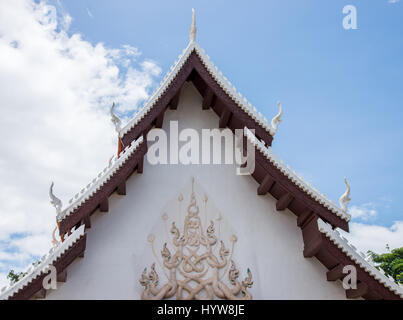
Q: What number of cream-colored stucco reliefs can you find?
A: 1